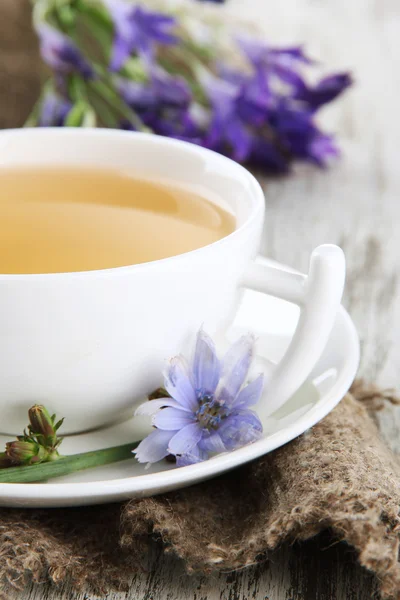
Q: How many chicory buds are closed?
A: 2